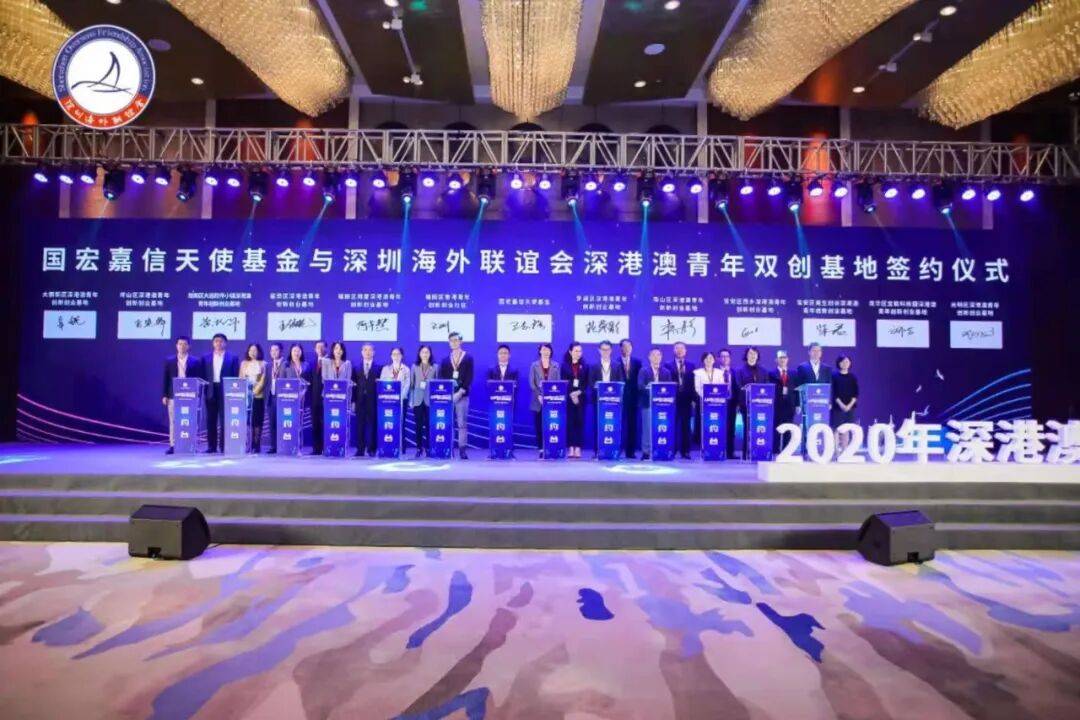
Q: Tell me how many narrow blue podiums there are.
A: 13